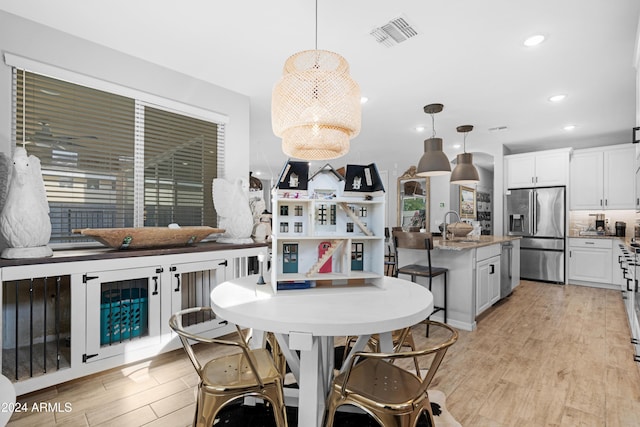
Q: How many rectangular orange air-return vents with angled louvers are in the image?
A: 0